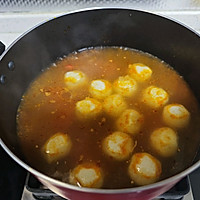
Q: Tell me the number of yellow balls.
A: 14